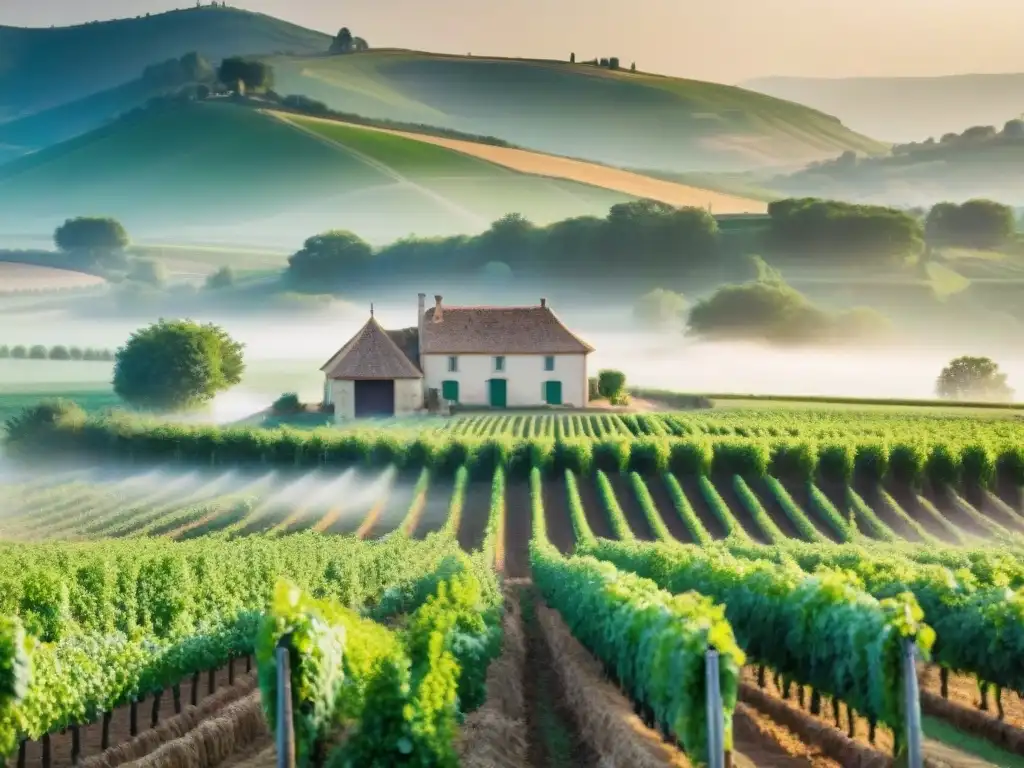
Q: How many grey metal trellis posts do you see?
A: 3